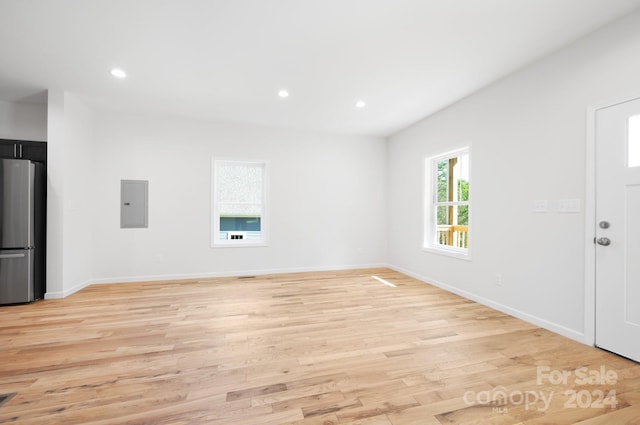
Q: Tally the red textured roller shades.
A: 0